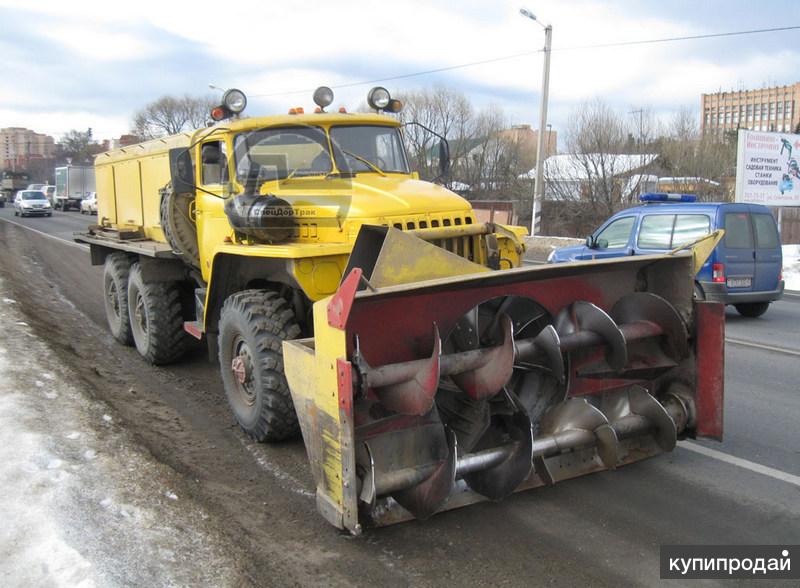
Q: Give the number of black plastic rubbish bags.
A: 0